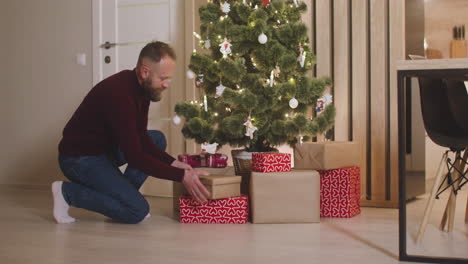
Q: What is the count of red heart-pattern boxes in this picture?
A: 3